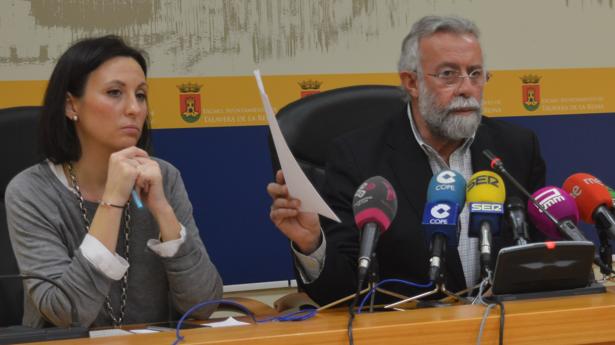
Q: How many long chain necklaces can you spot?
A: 1